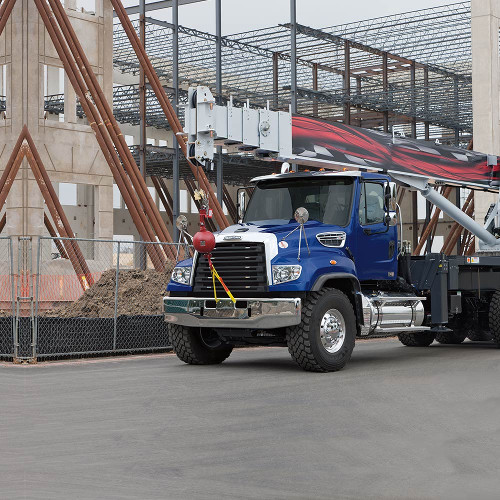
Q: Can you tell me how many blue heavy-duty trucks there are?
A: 1